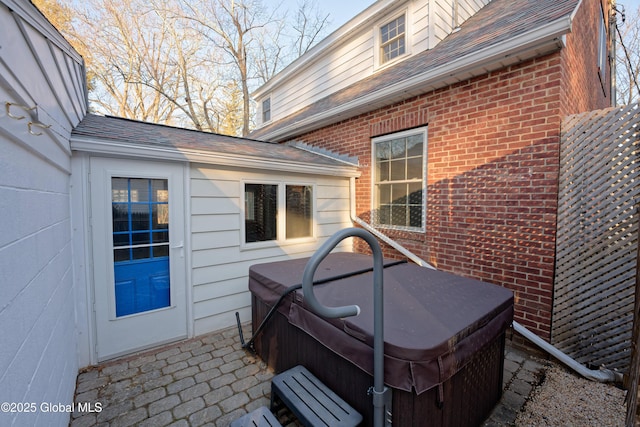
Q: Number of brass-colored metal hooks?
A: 2